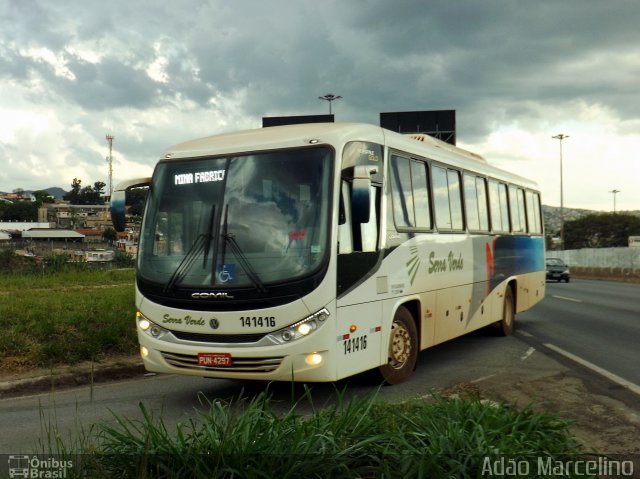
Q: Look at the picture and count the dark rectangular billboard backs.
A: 2